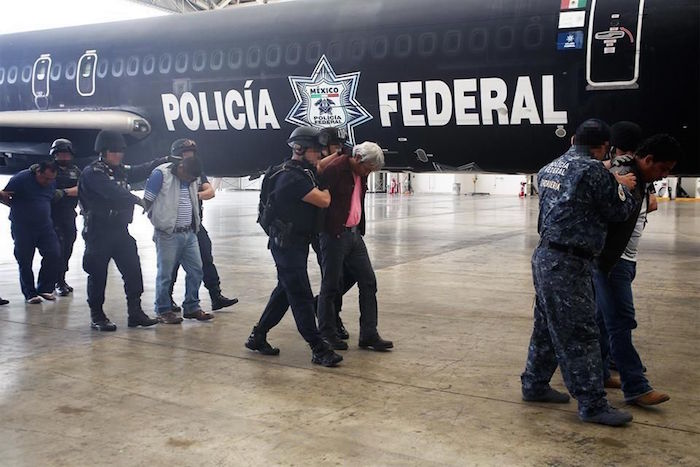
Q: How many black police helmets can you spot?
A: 5